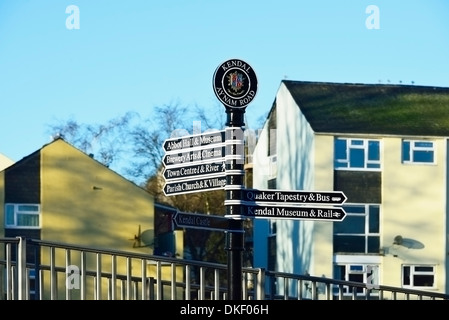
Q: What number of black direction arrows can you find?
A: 7